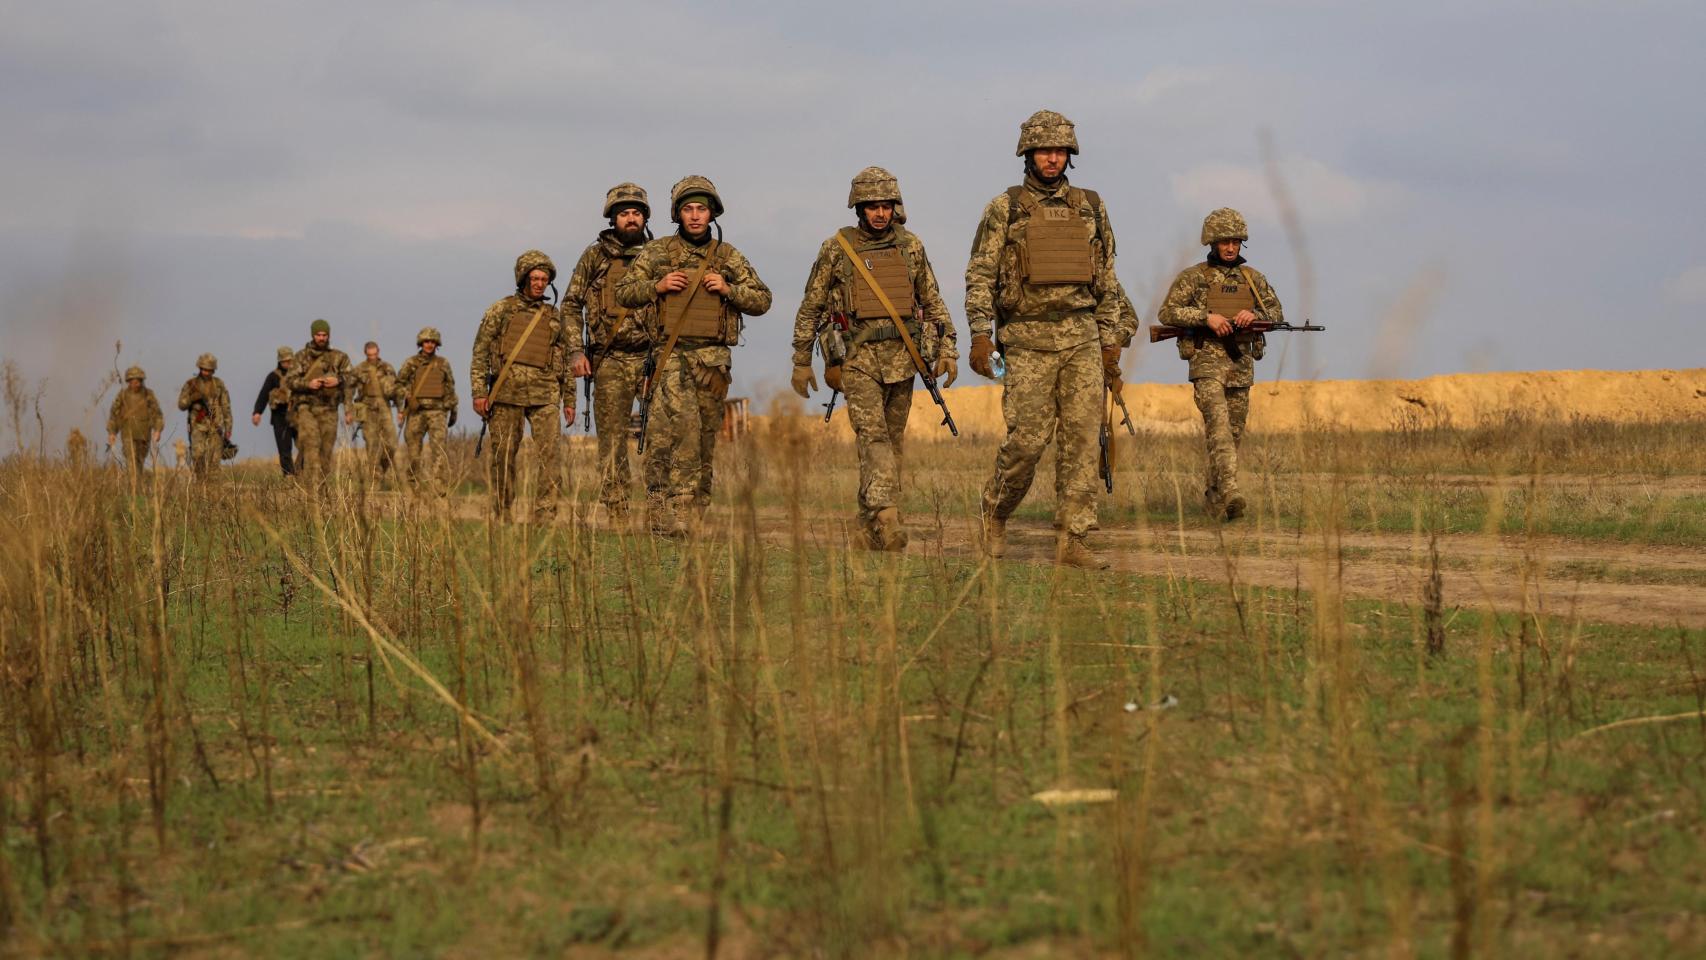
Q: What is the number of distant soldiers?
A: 6